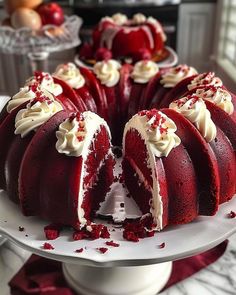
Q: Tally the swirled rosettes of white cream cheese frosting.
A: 12